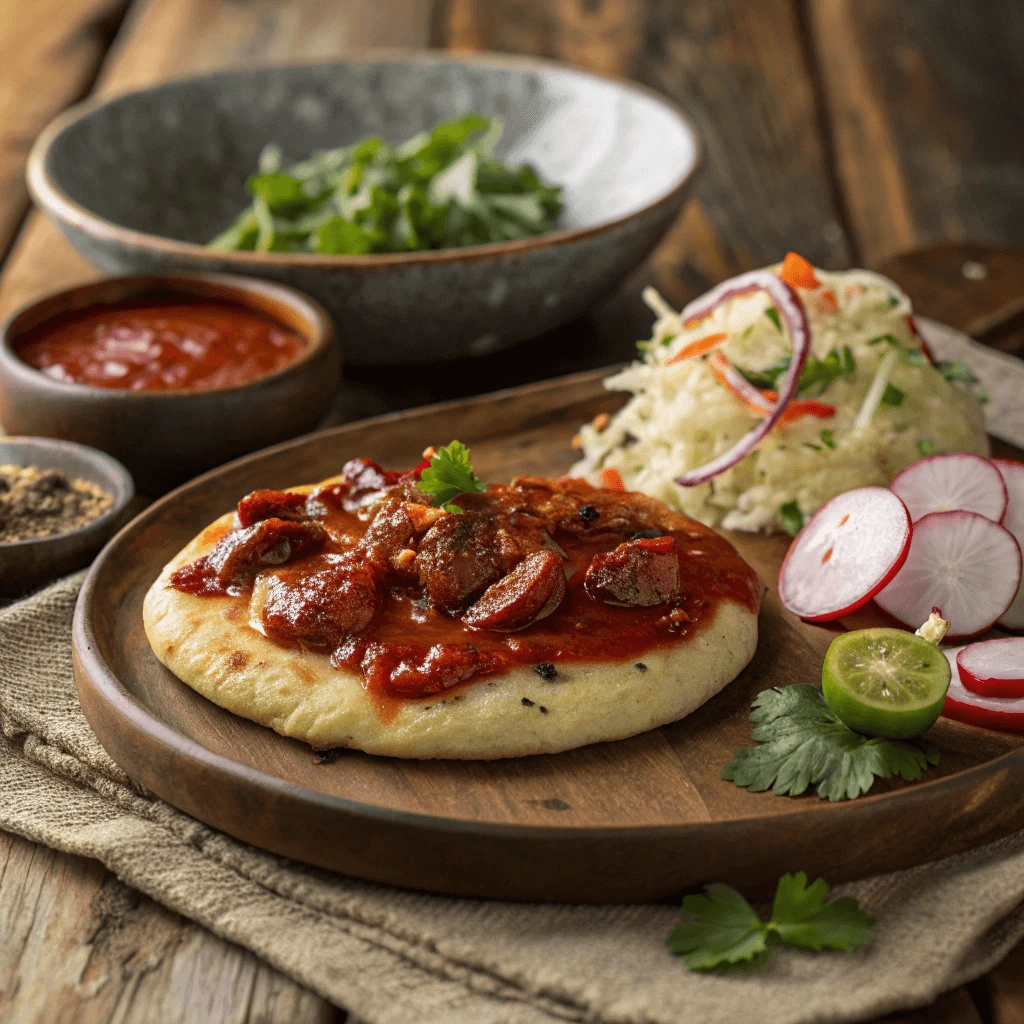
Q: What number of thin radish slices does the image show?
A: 6